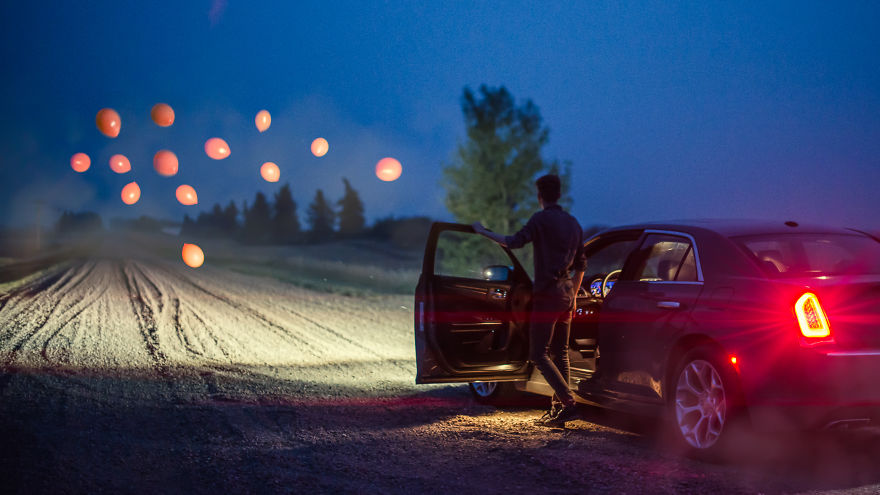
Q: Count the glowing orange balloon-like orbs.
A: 13